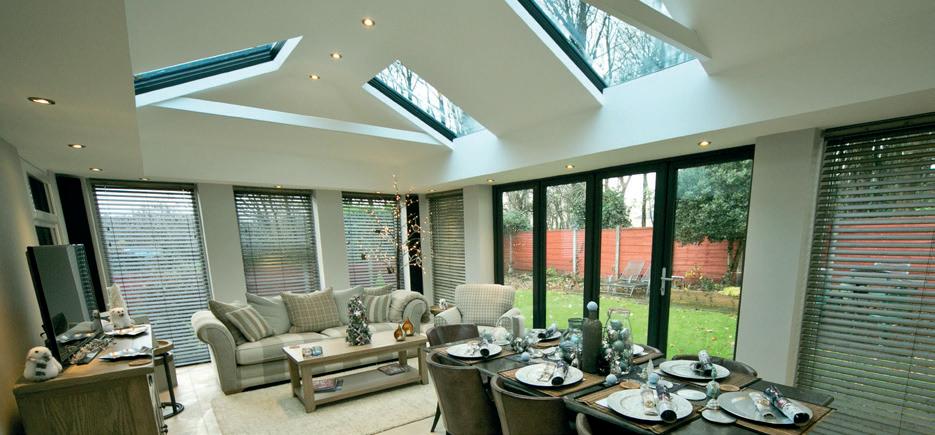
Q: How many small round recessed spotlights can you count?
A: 13